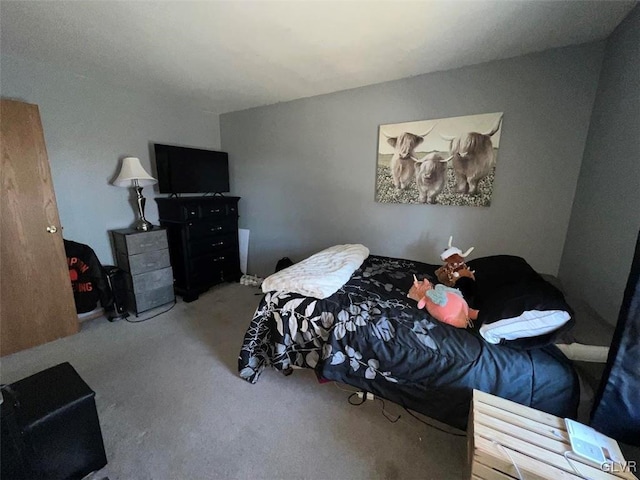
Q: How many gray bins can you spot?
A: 4